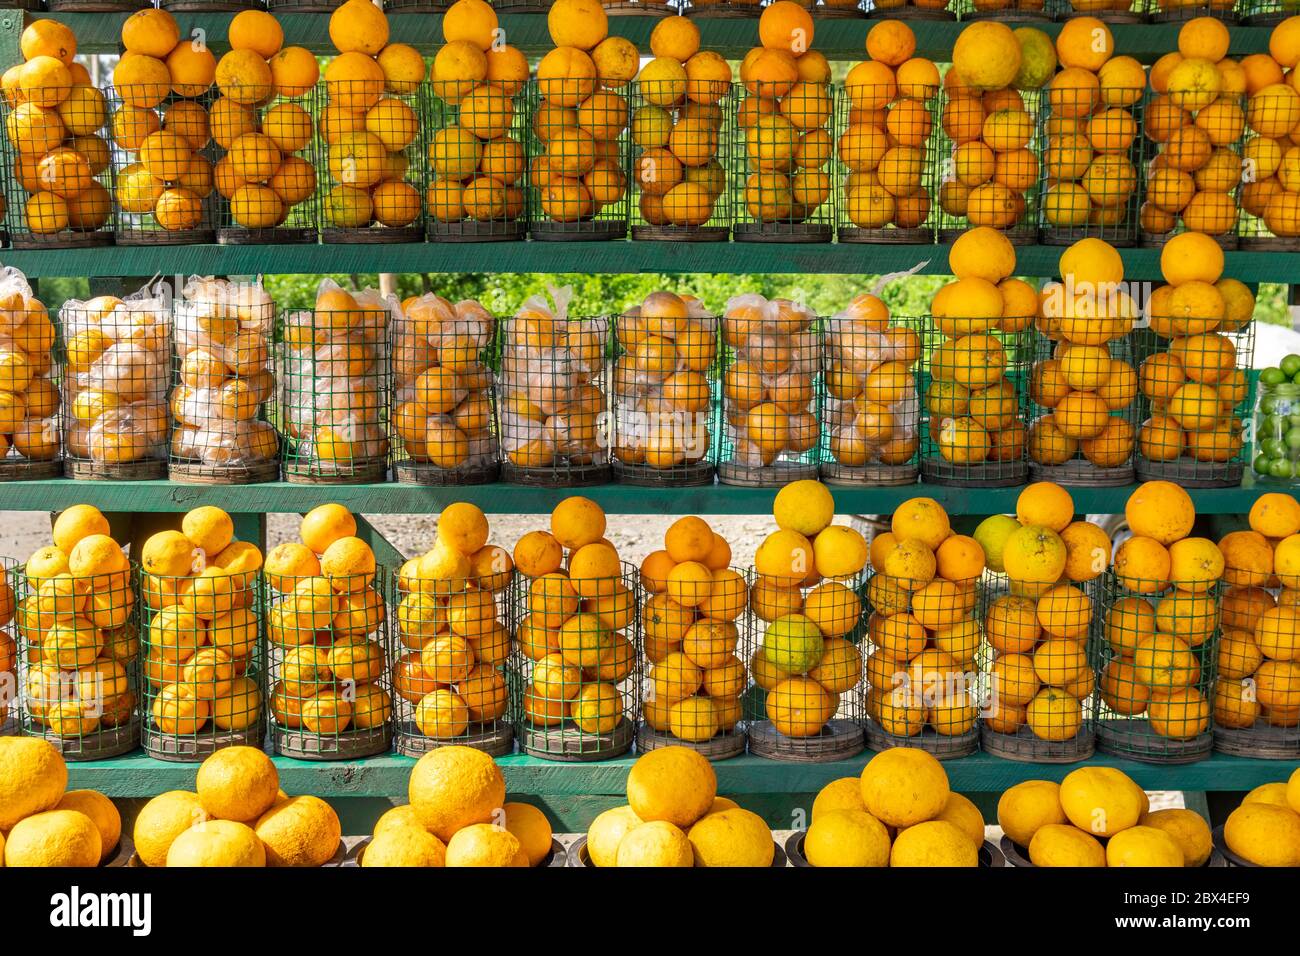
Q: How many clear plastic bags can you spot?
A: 9